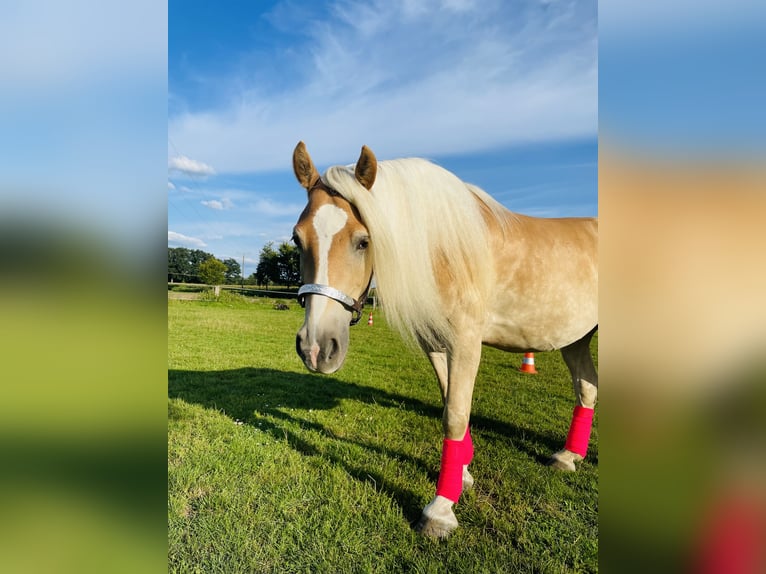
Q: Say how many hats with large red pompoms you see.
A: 0